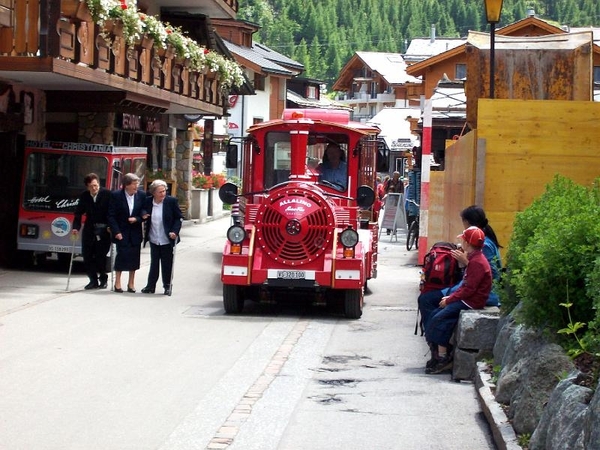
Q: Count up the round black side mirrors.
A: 2